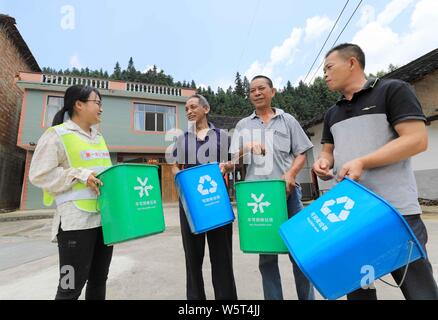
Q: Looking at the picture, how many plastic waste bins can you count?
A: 4